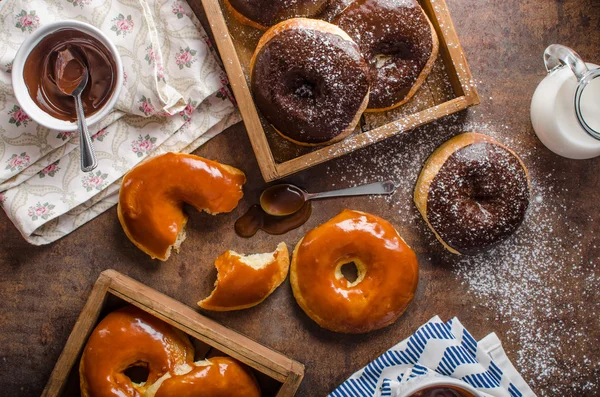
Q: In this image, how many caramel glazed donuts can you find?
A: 4